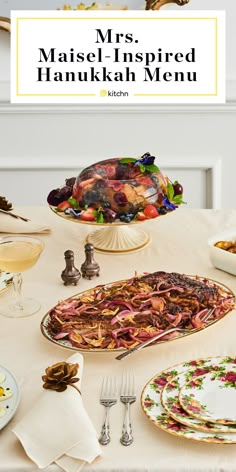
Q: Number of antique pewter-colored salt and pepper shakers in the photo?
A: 2